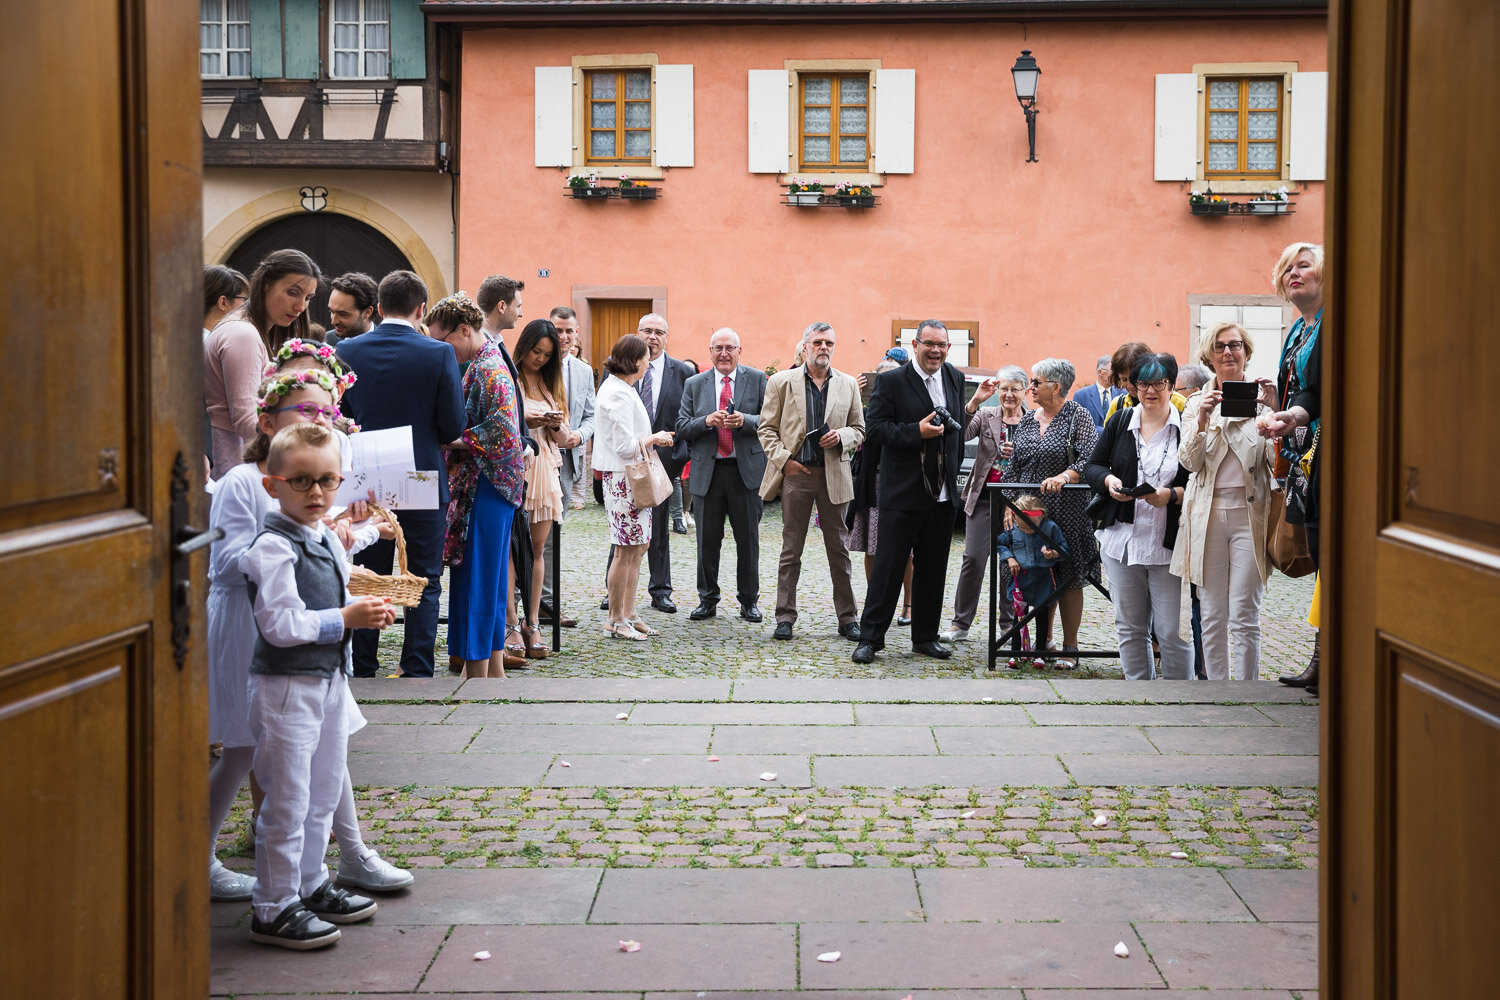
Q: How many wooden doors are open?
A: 2